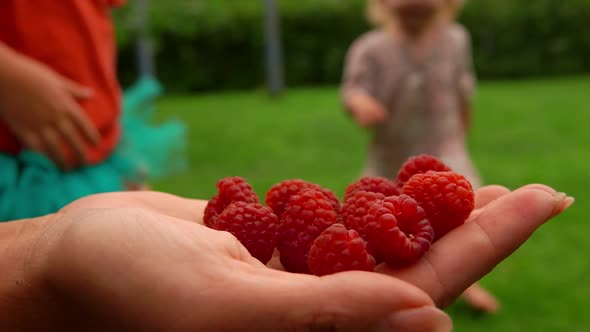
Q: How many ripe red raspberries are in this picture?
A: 10